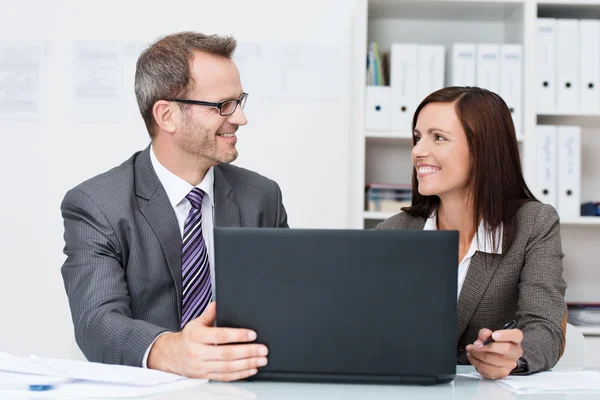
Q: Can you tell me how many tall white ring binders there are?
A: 10